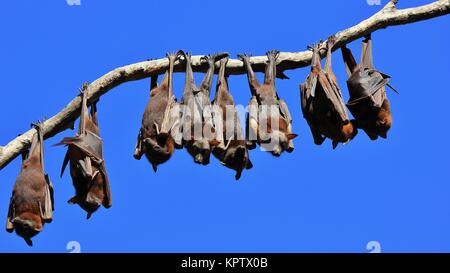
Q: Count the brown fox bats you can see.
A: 8